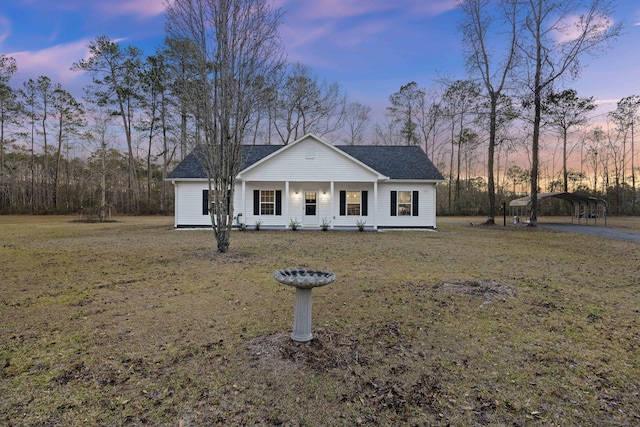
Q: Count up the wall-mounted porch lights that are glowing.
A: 2